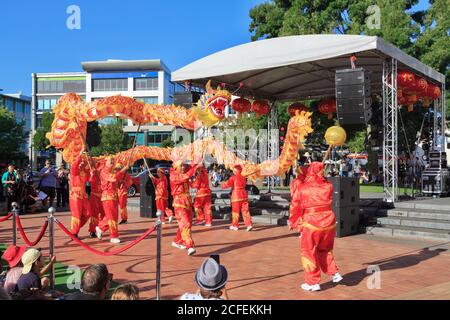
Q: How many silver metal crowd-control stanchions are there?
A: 3